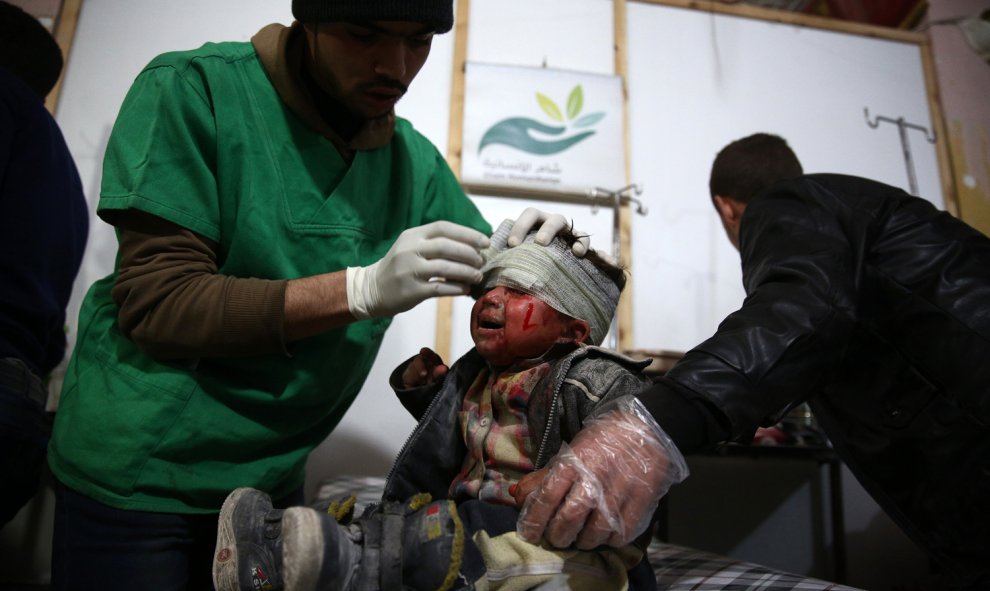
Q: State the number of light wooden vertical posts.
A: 4